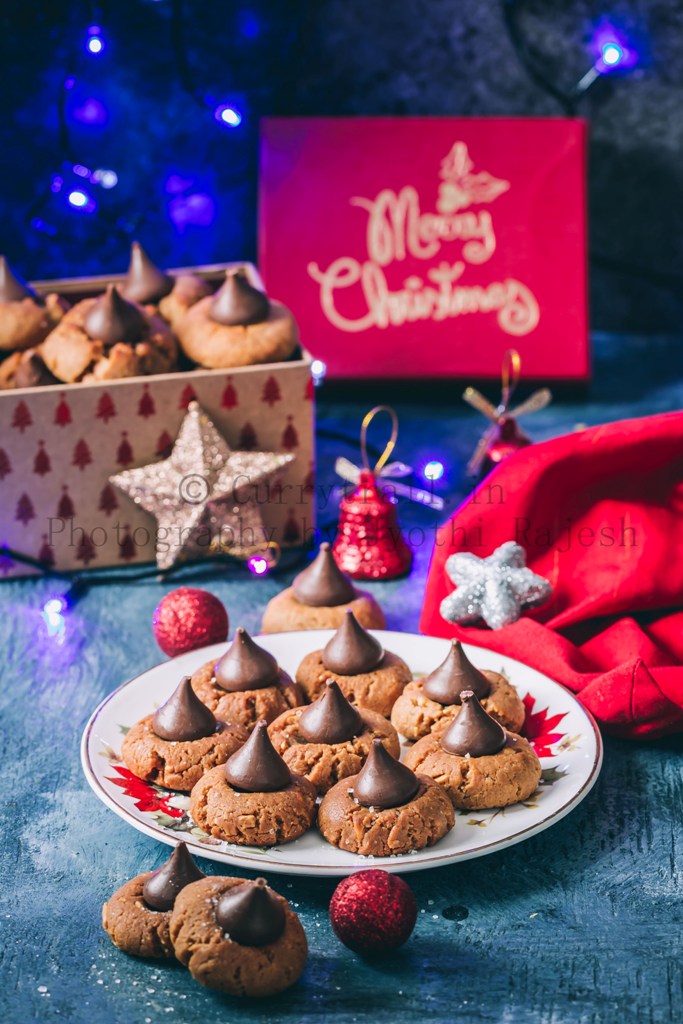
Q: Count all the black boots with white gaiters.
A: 0